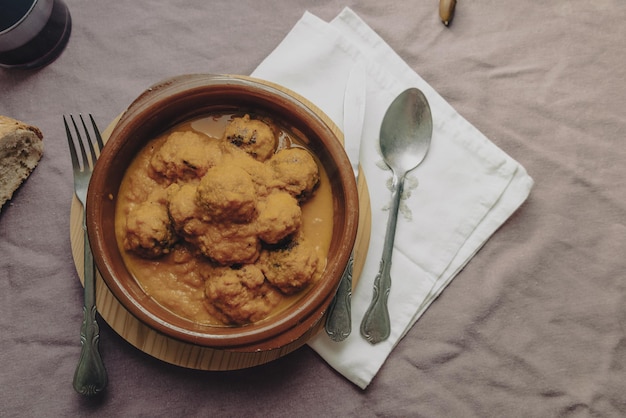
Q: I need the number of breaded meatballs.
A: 10